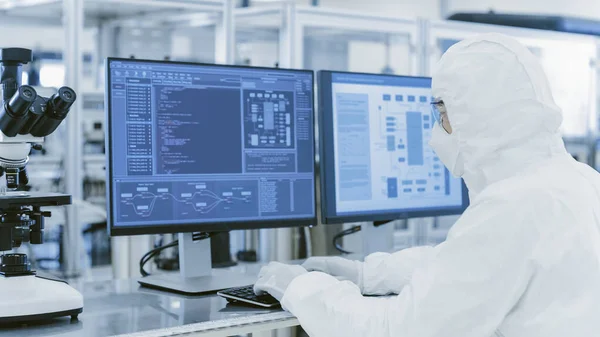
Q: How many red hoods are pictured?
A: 0